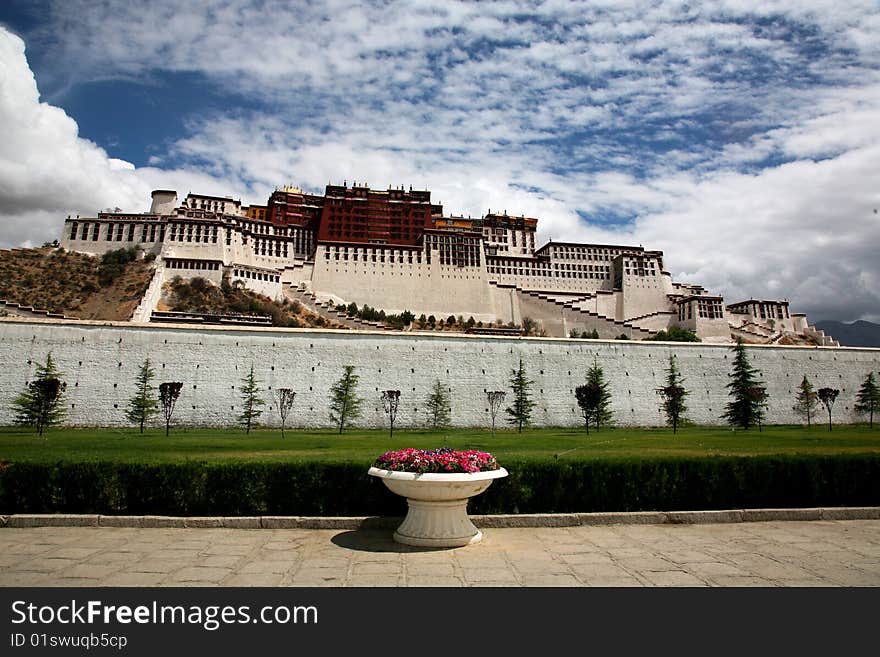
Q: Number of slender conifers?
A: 11